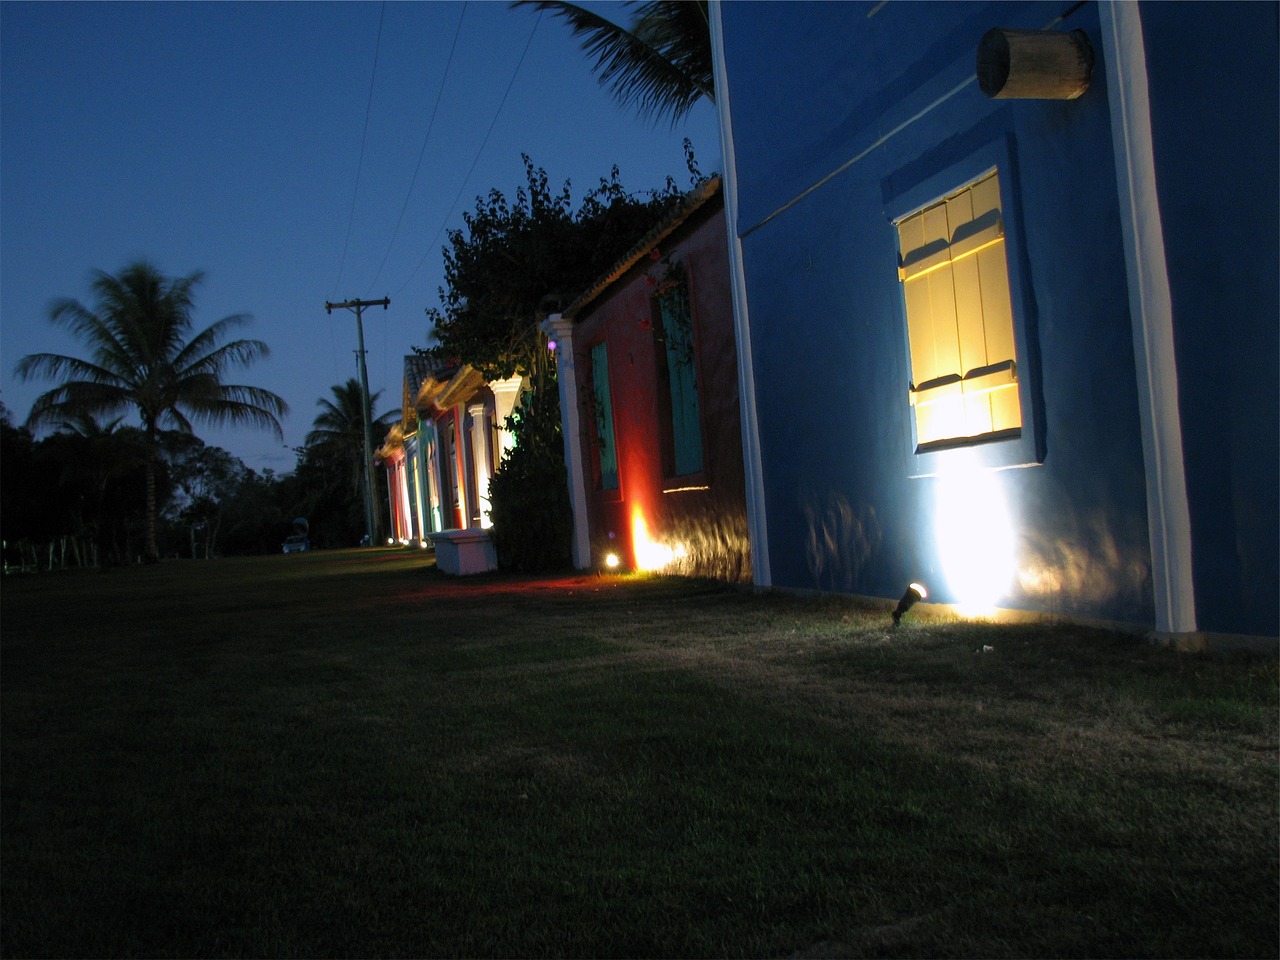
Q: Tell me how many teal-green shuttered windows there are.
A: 2